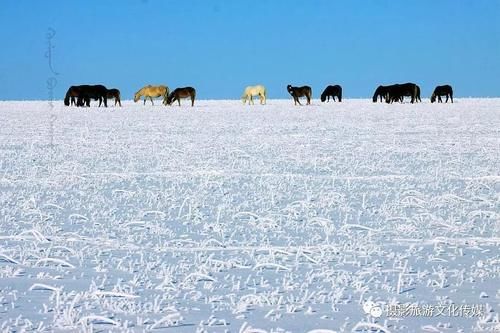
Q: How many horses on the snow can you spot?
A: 12